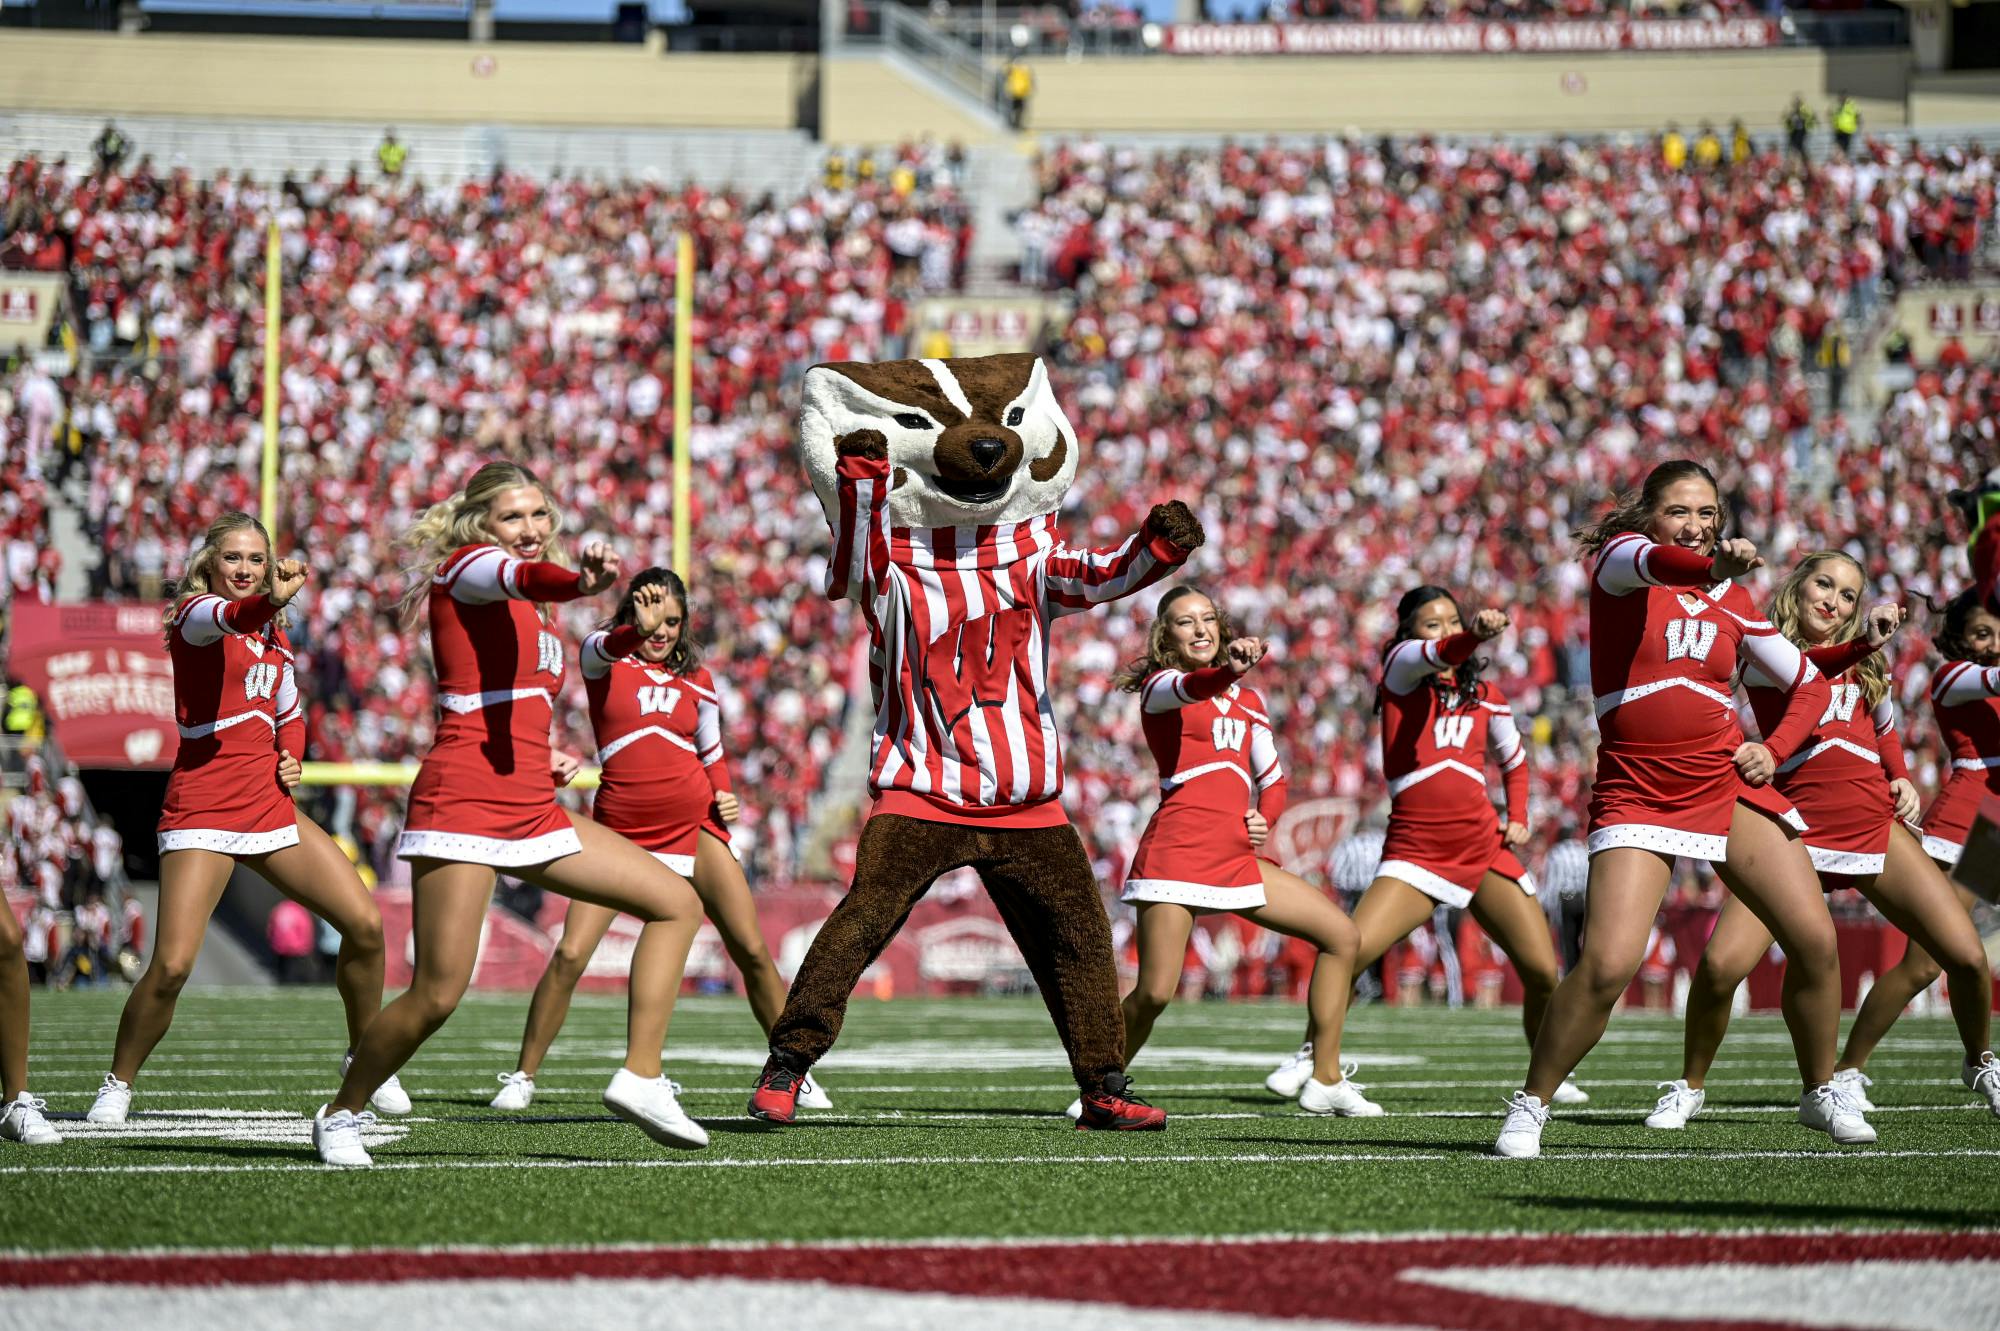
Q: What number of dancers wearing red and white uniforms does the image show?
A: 8